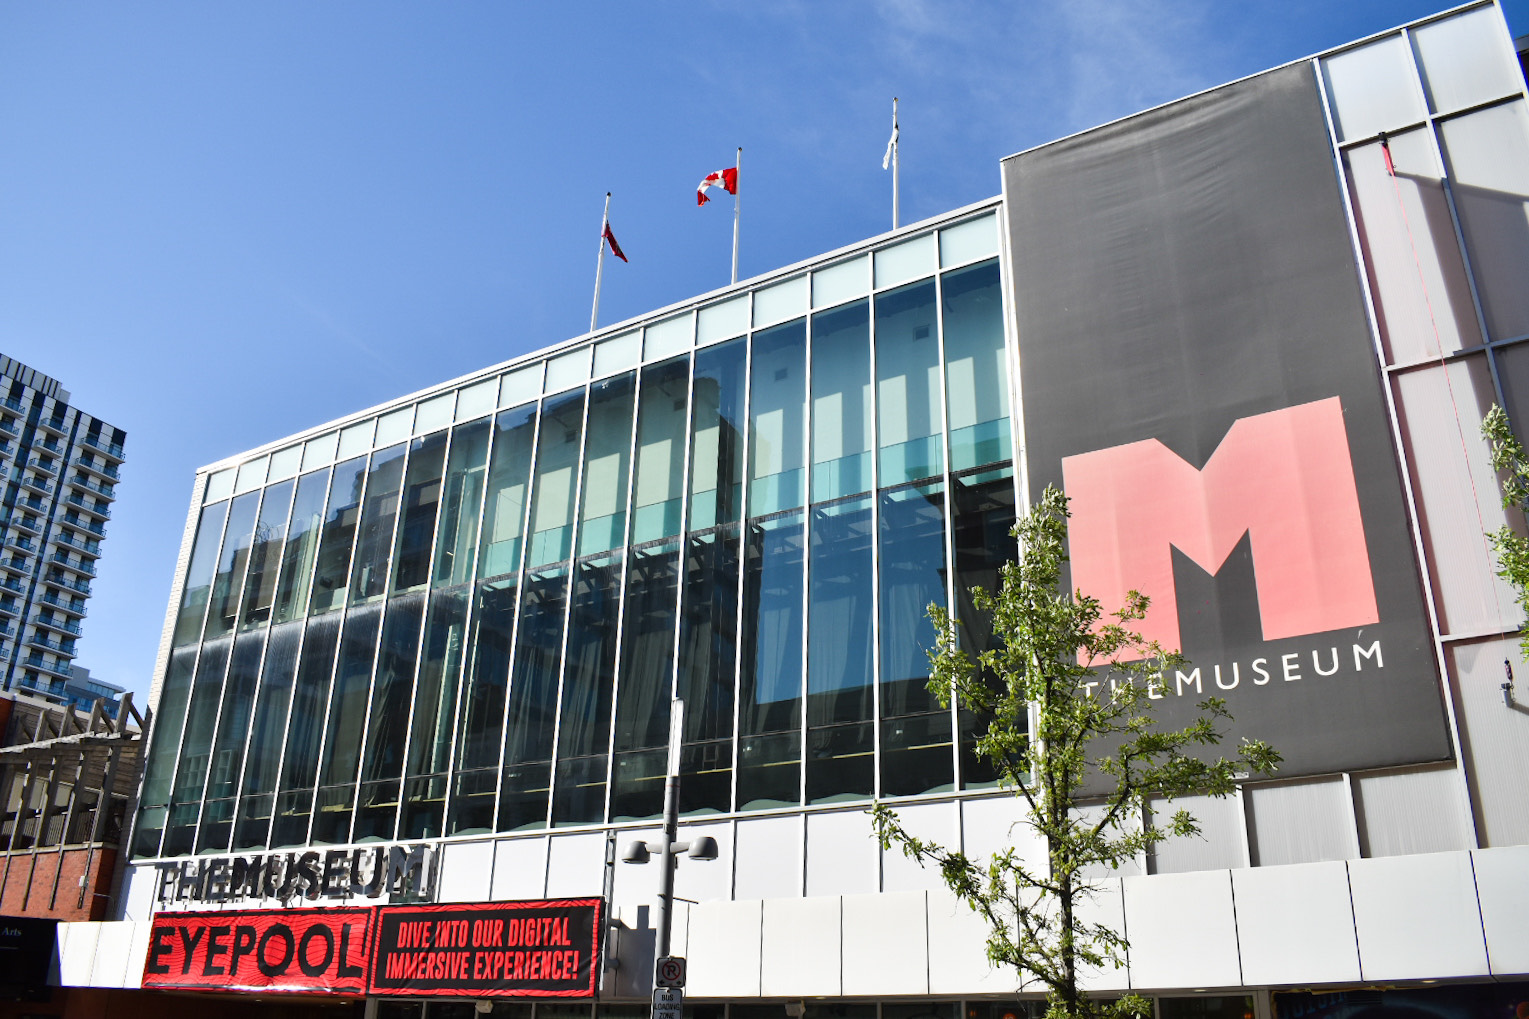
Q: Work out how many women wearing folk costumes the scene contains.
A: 0